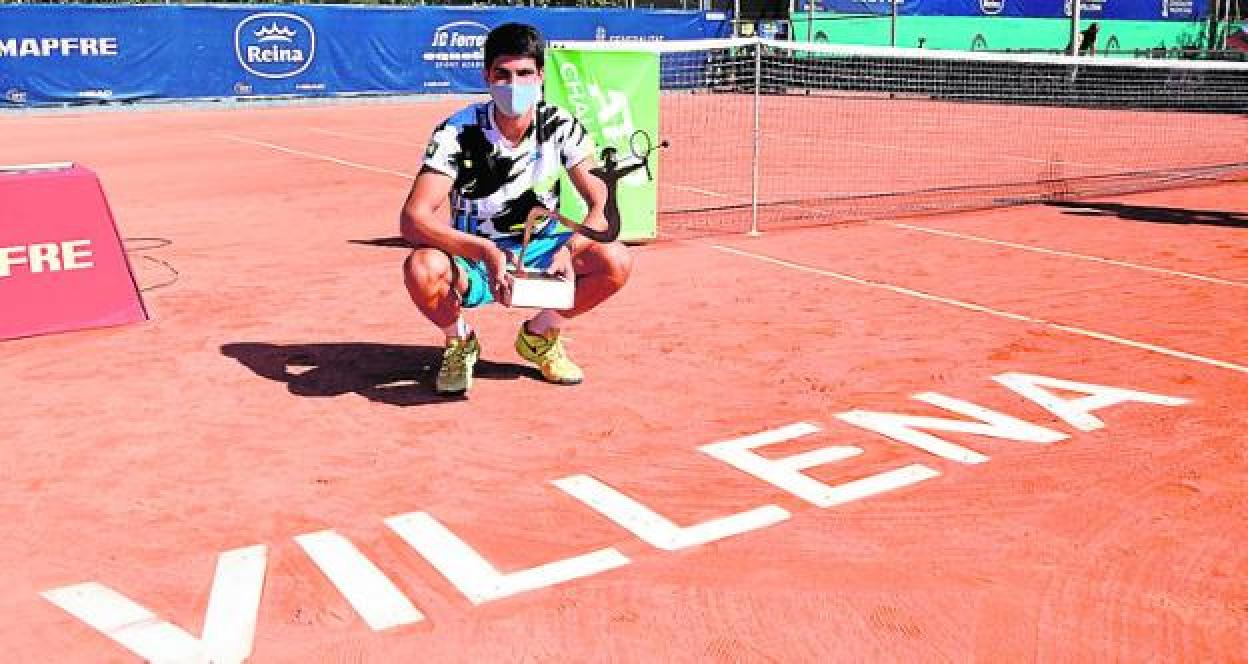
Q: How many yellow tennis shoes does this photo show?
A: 2